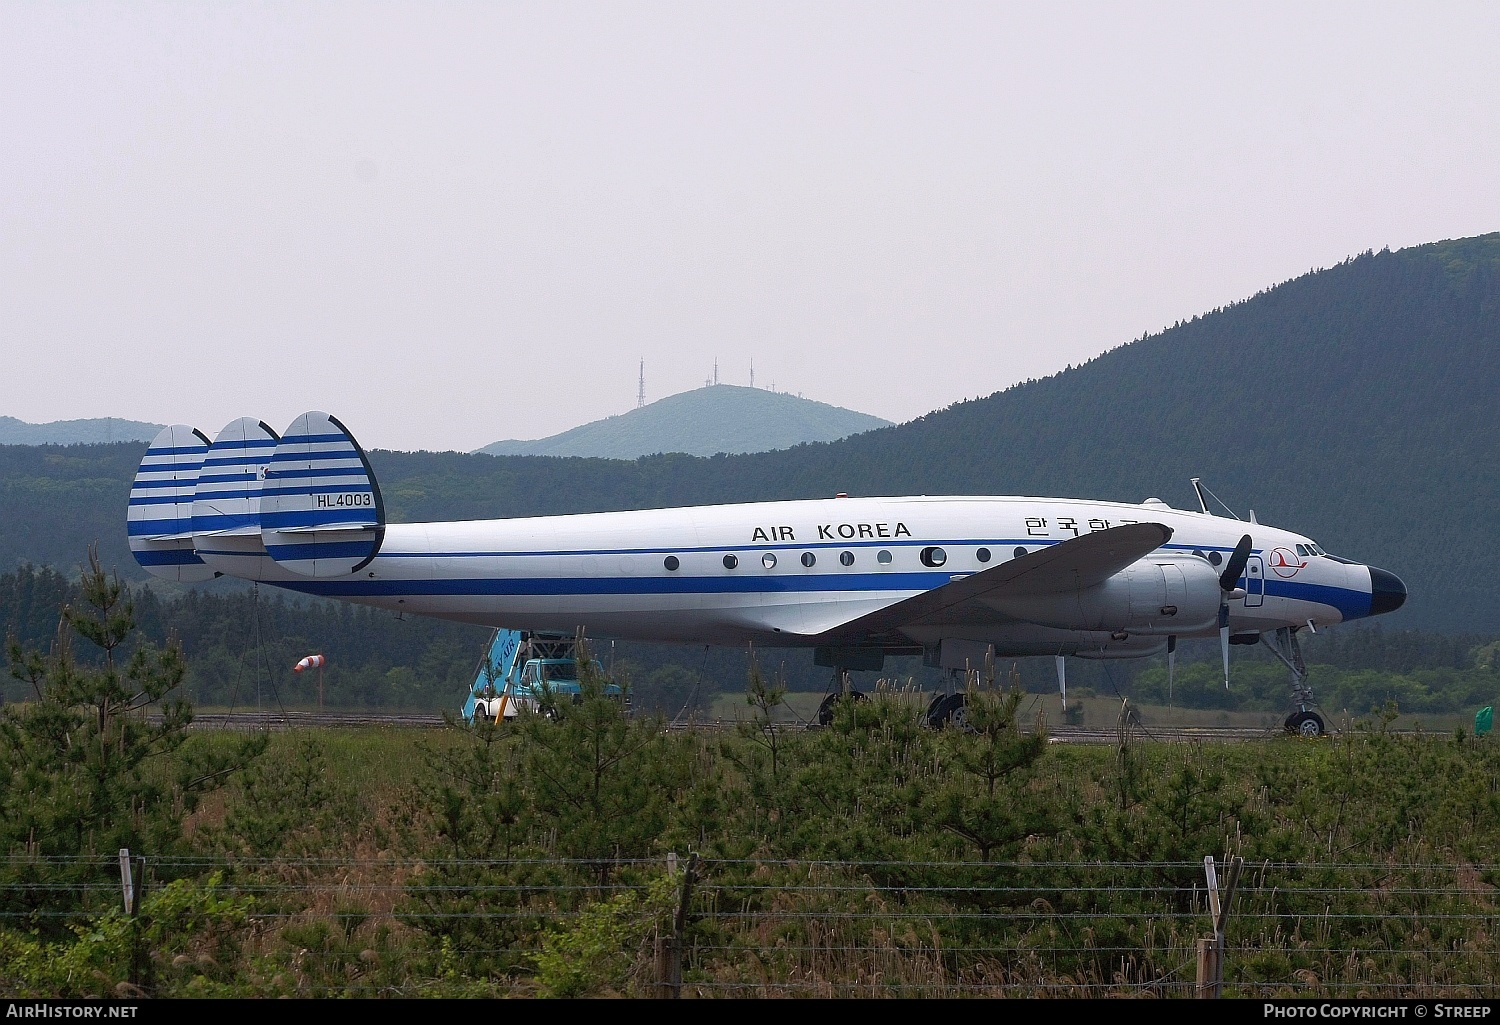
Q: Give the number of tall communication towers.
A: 3